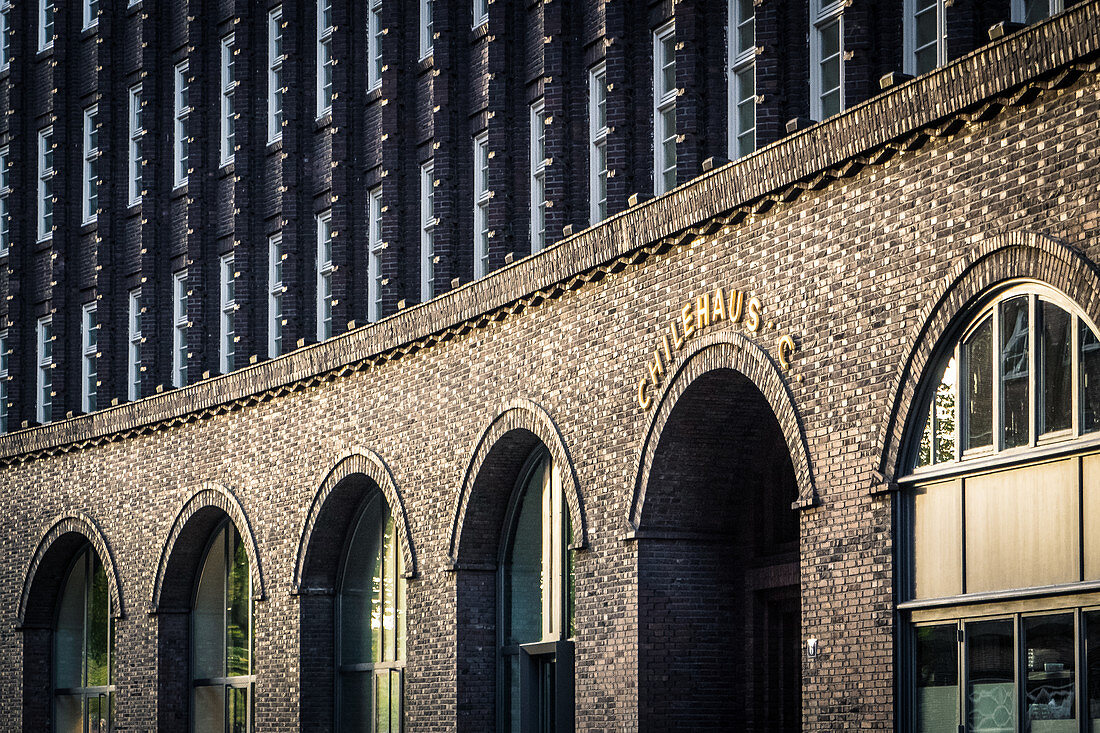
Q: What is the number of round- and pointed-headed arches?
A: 6